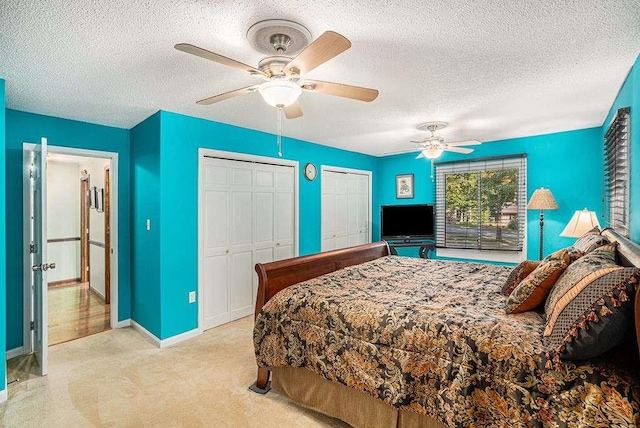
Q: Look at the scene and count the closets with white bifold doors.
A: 2